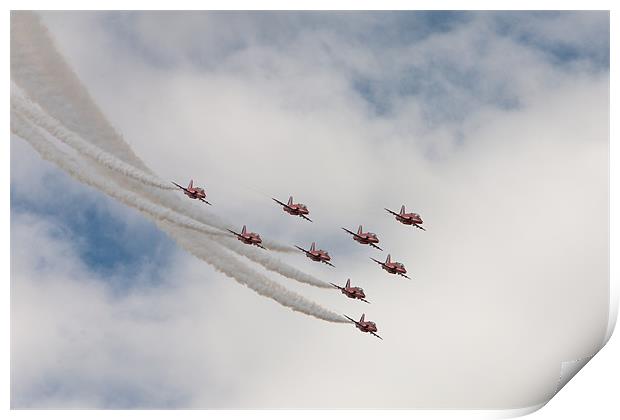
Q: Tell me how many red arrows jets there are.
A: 9